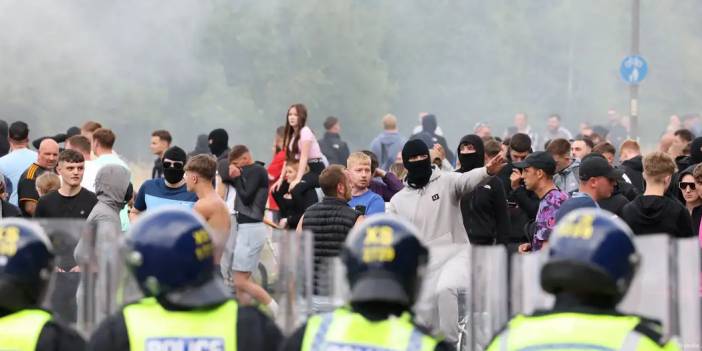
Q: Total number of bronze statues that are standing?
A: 0